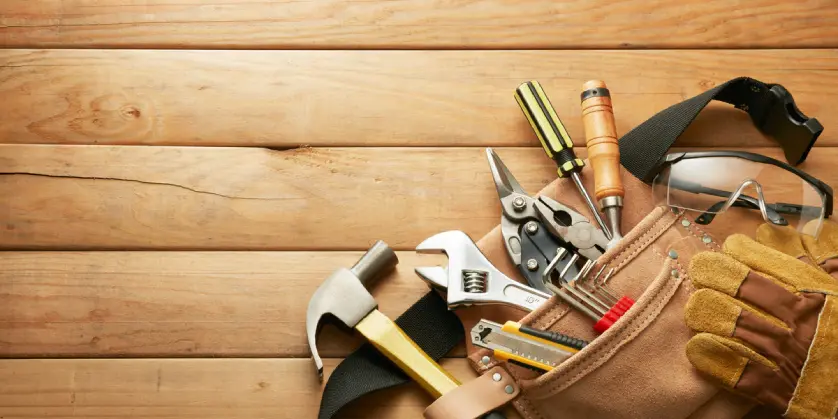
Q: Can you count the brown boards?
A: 5